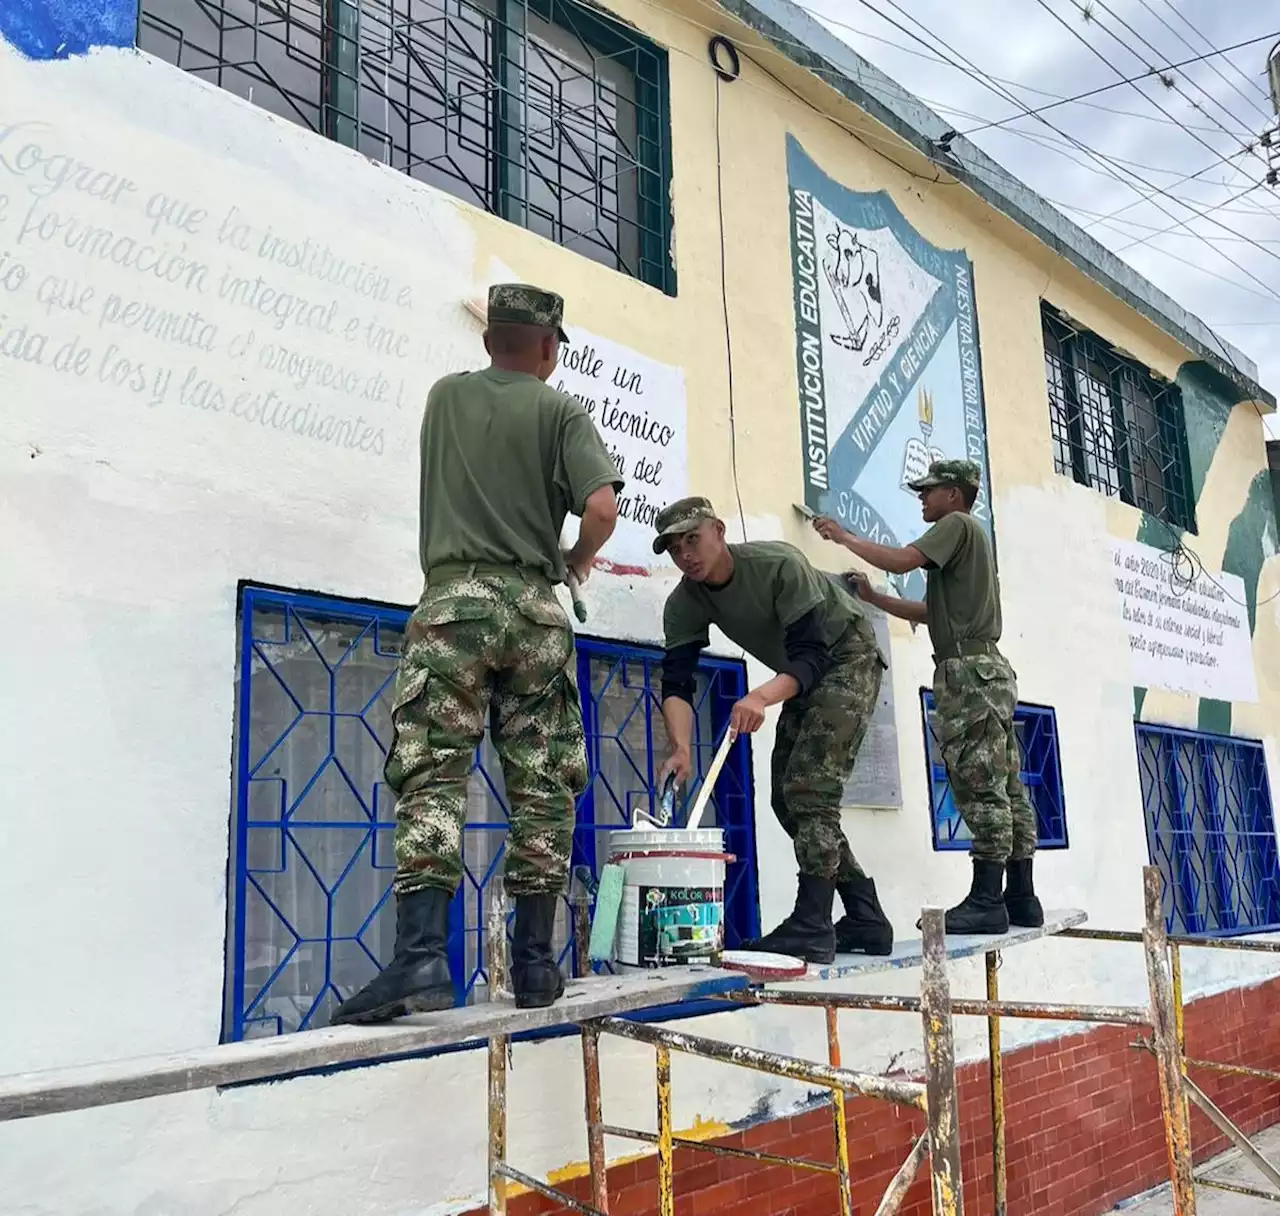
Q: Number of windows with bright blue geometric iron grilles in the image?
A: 3